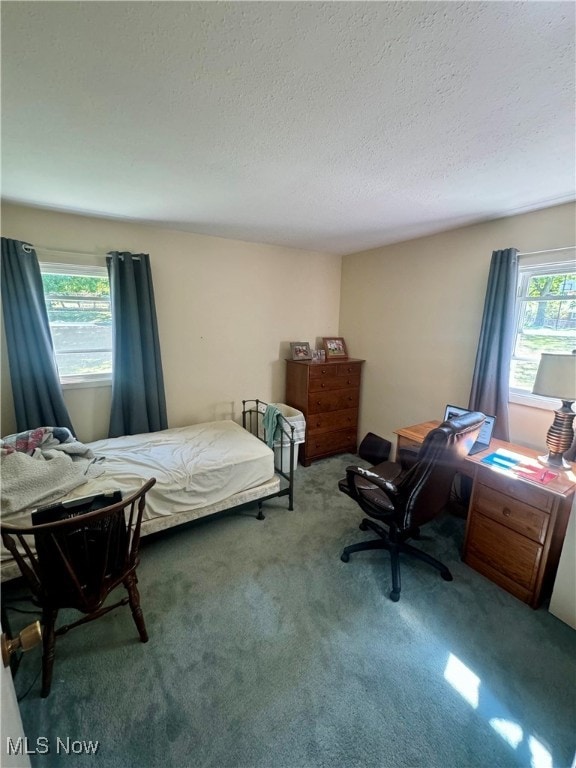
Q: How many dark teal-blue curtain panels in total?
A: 3